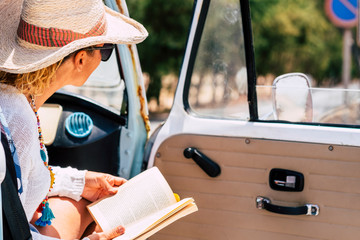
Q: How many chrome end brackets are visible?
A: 2